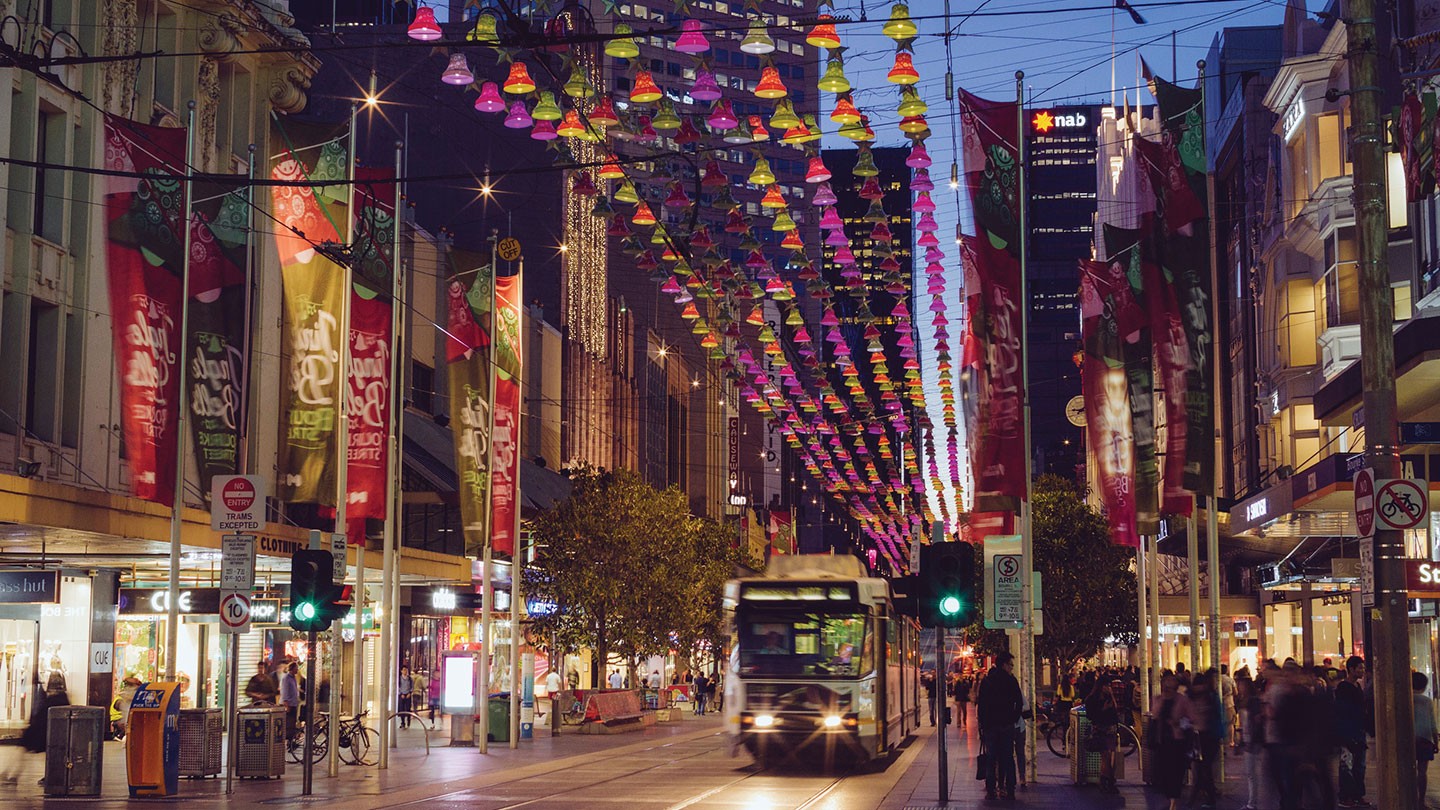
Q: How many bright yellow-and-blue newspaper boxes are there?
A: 1